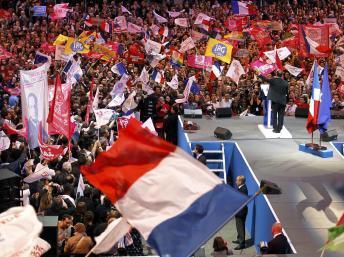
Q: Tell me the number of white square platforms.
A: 1